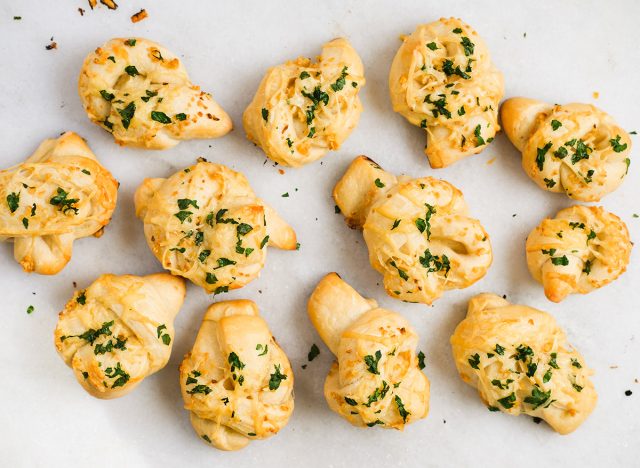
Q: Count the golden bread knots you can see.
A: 12